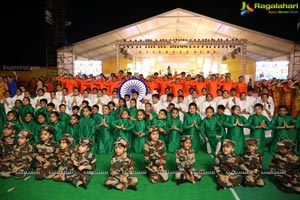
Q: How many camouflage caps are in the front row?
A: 11